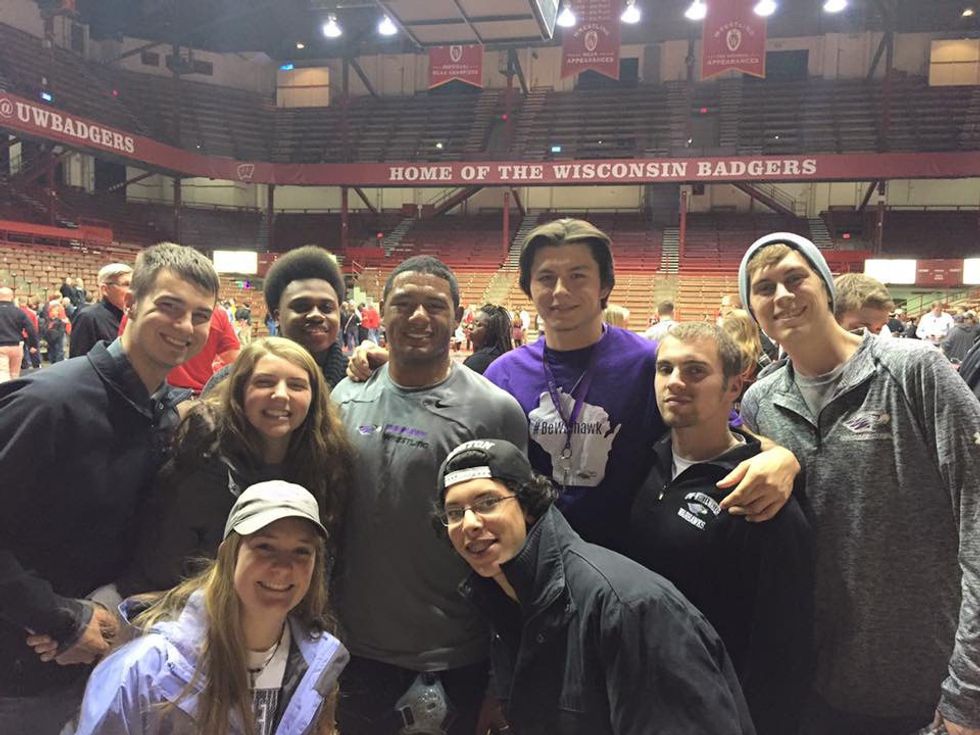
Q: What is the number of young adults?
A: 9